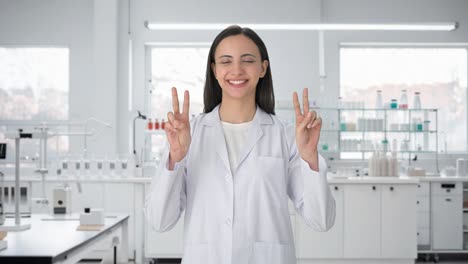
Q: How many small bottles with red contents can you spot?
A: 3